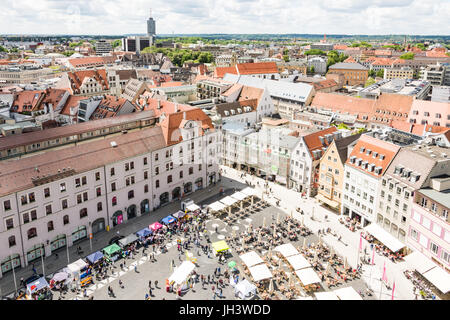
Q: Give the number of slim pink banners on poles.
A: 4